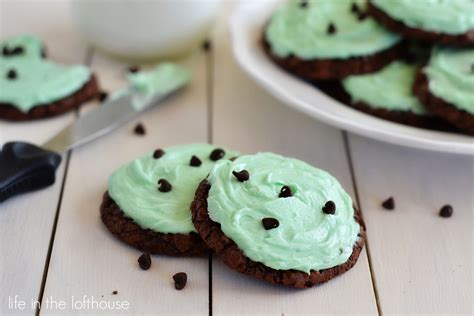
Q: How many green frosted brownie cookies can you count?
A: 7